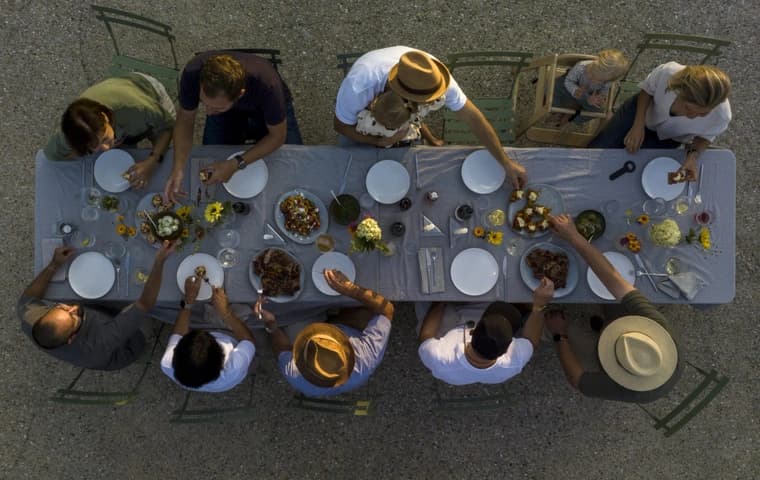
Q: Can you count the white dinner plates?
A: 10